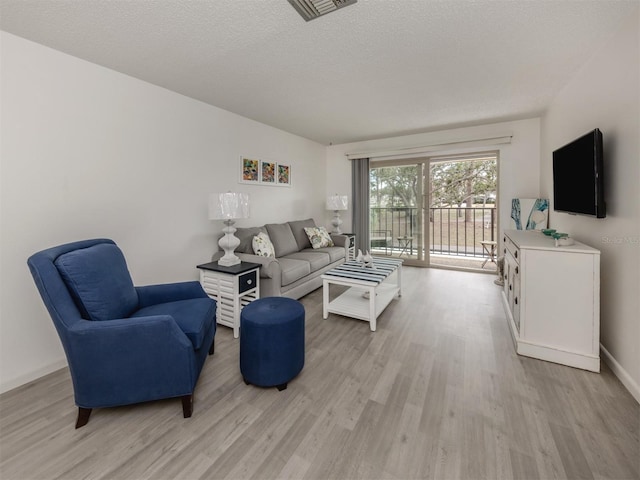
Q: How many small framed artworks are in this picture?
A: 3